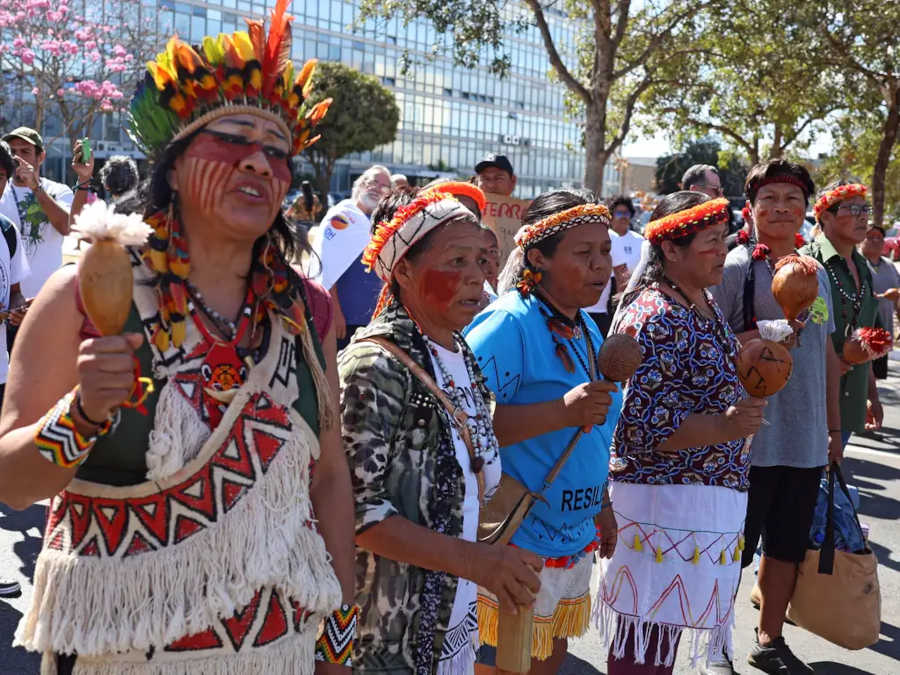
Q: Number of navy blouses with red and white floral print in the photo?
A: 1